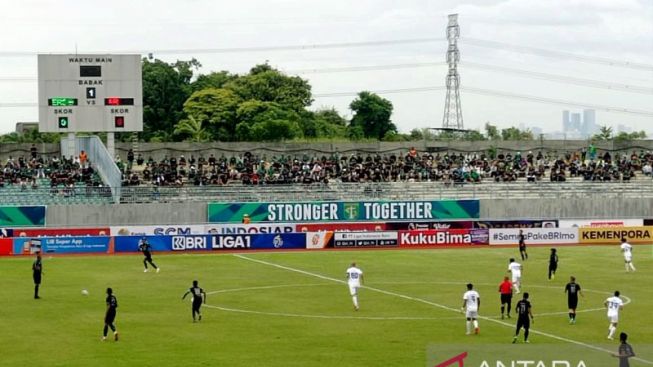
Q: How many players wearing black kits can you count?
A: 9